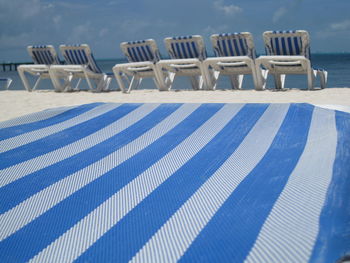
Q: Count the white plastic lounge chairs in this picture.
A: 6